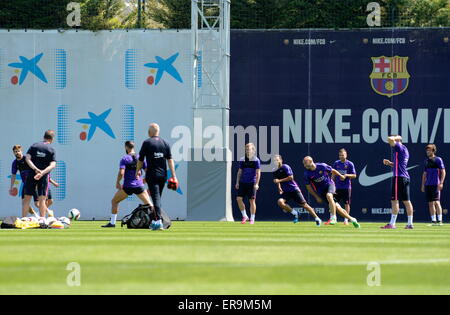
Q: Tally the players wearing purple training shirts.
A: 8